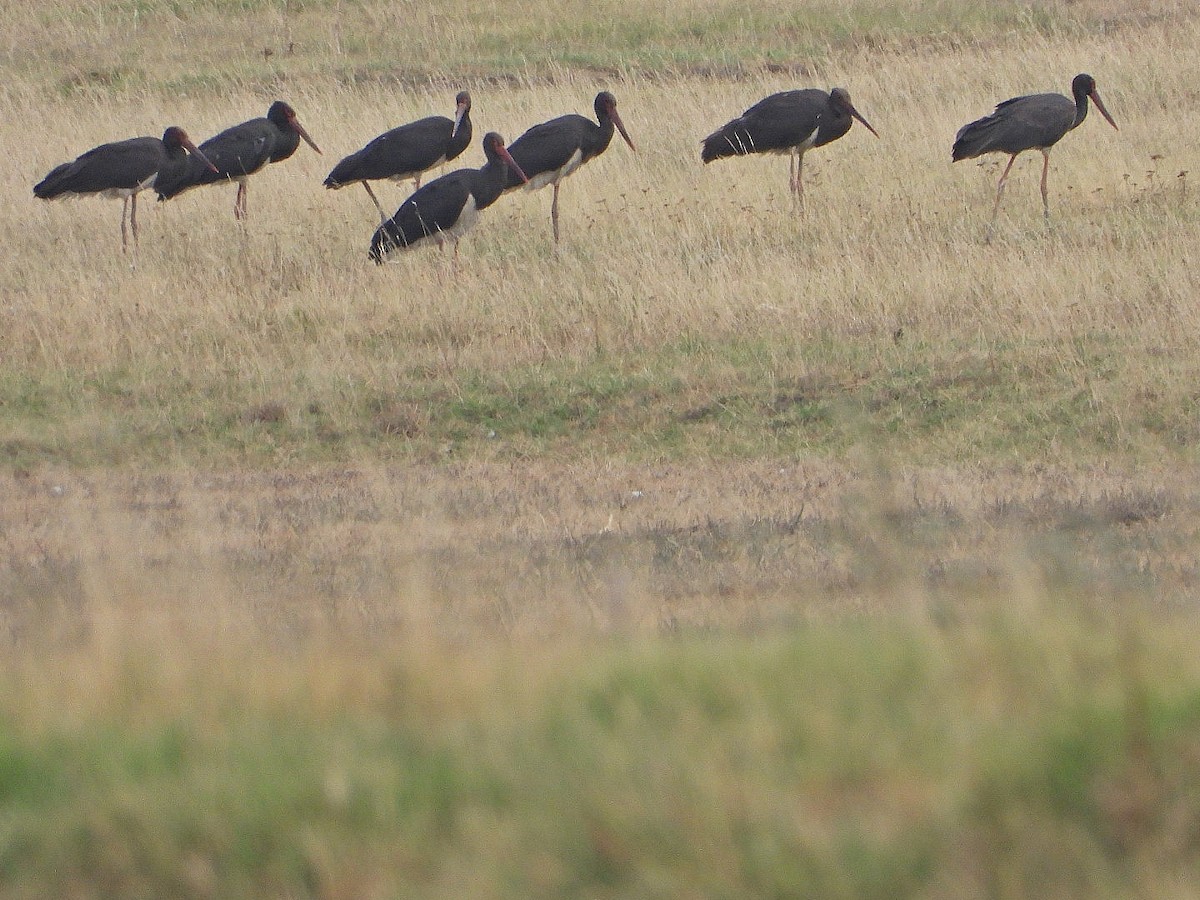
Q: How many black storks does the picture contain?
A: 7